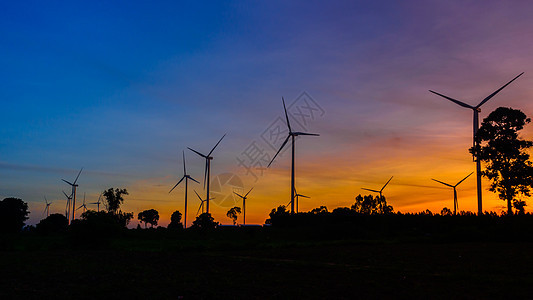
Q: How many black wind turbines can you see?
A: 14